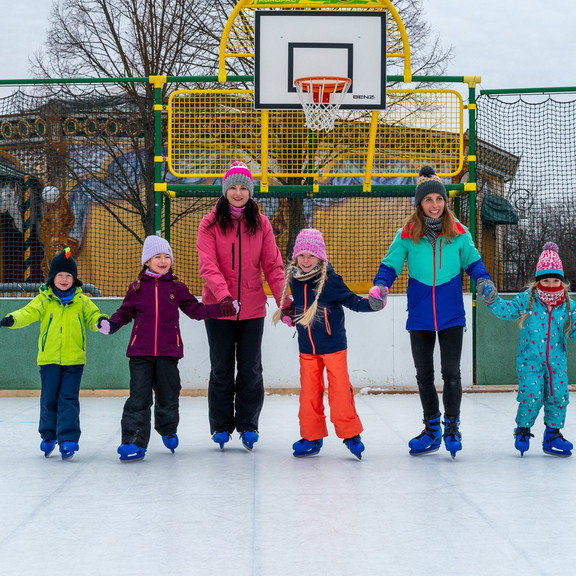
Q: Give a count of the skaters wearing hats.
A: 6